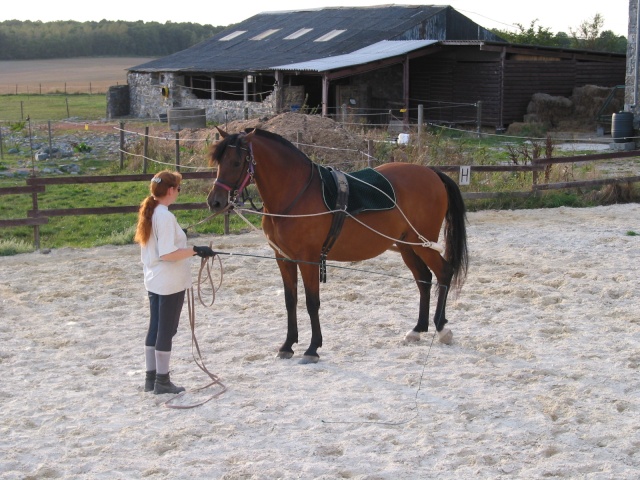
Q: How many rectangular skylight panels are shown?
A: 4